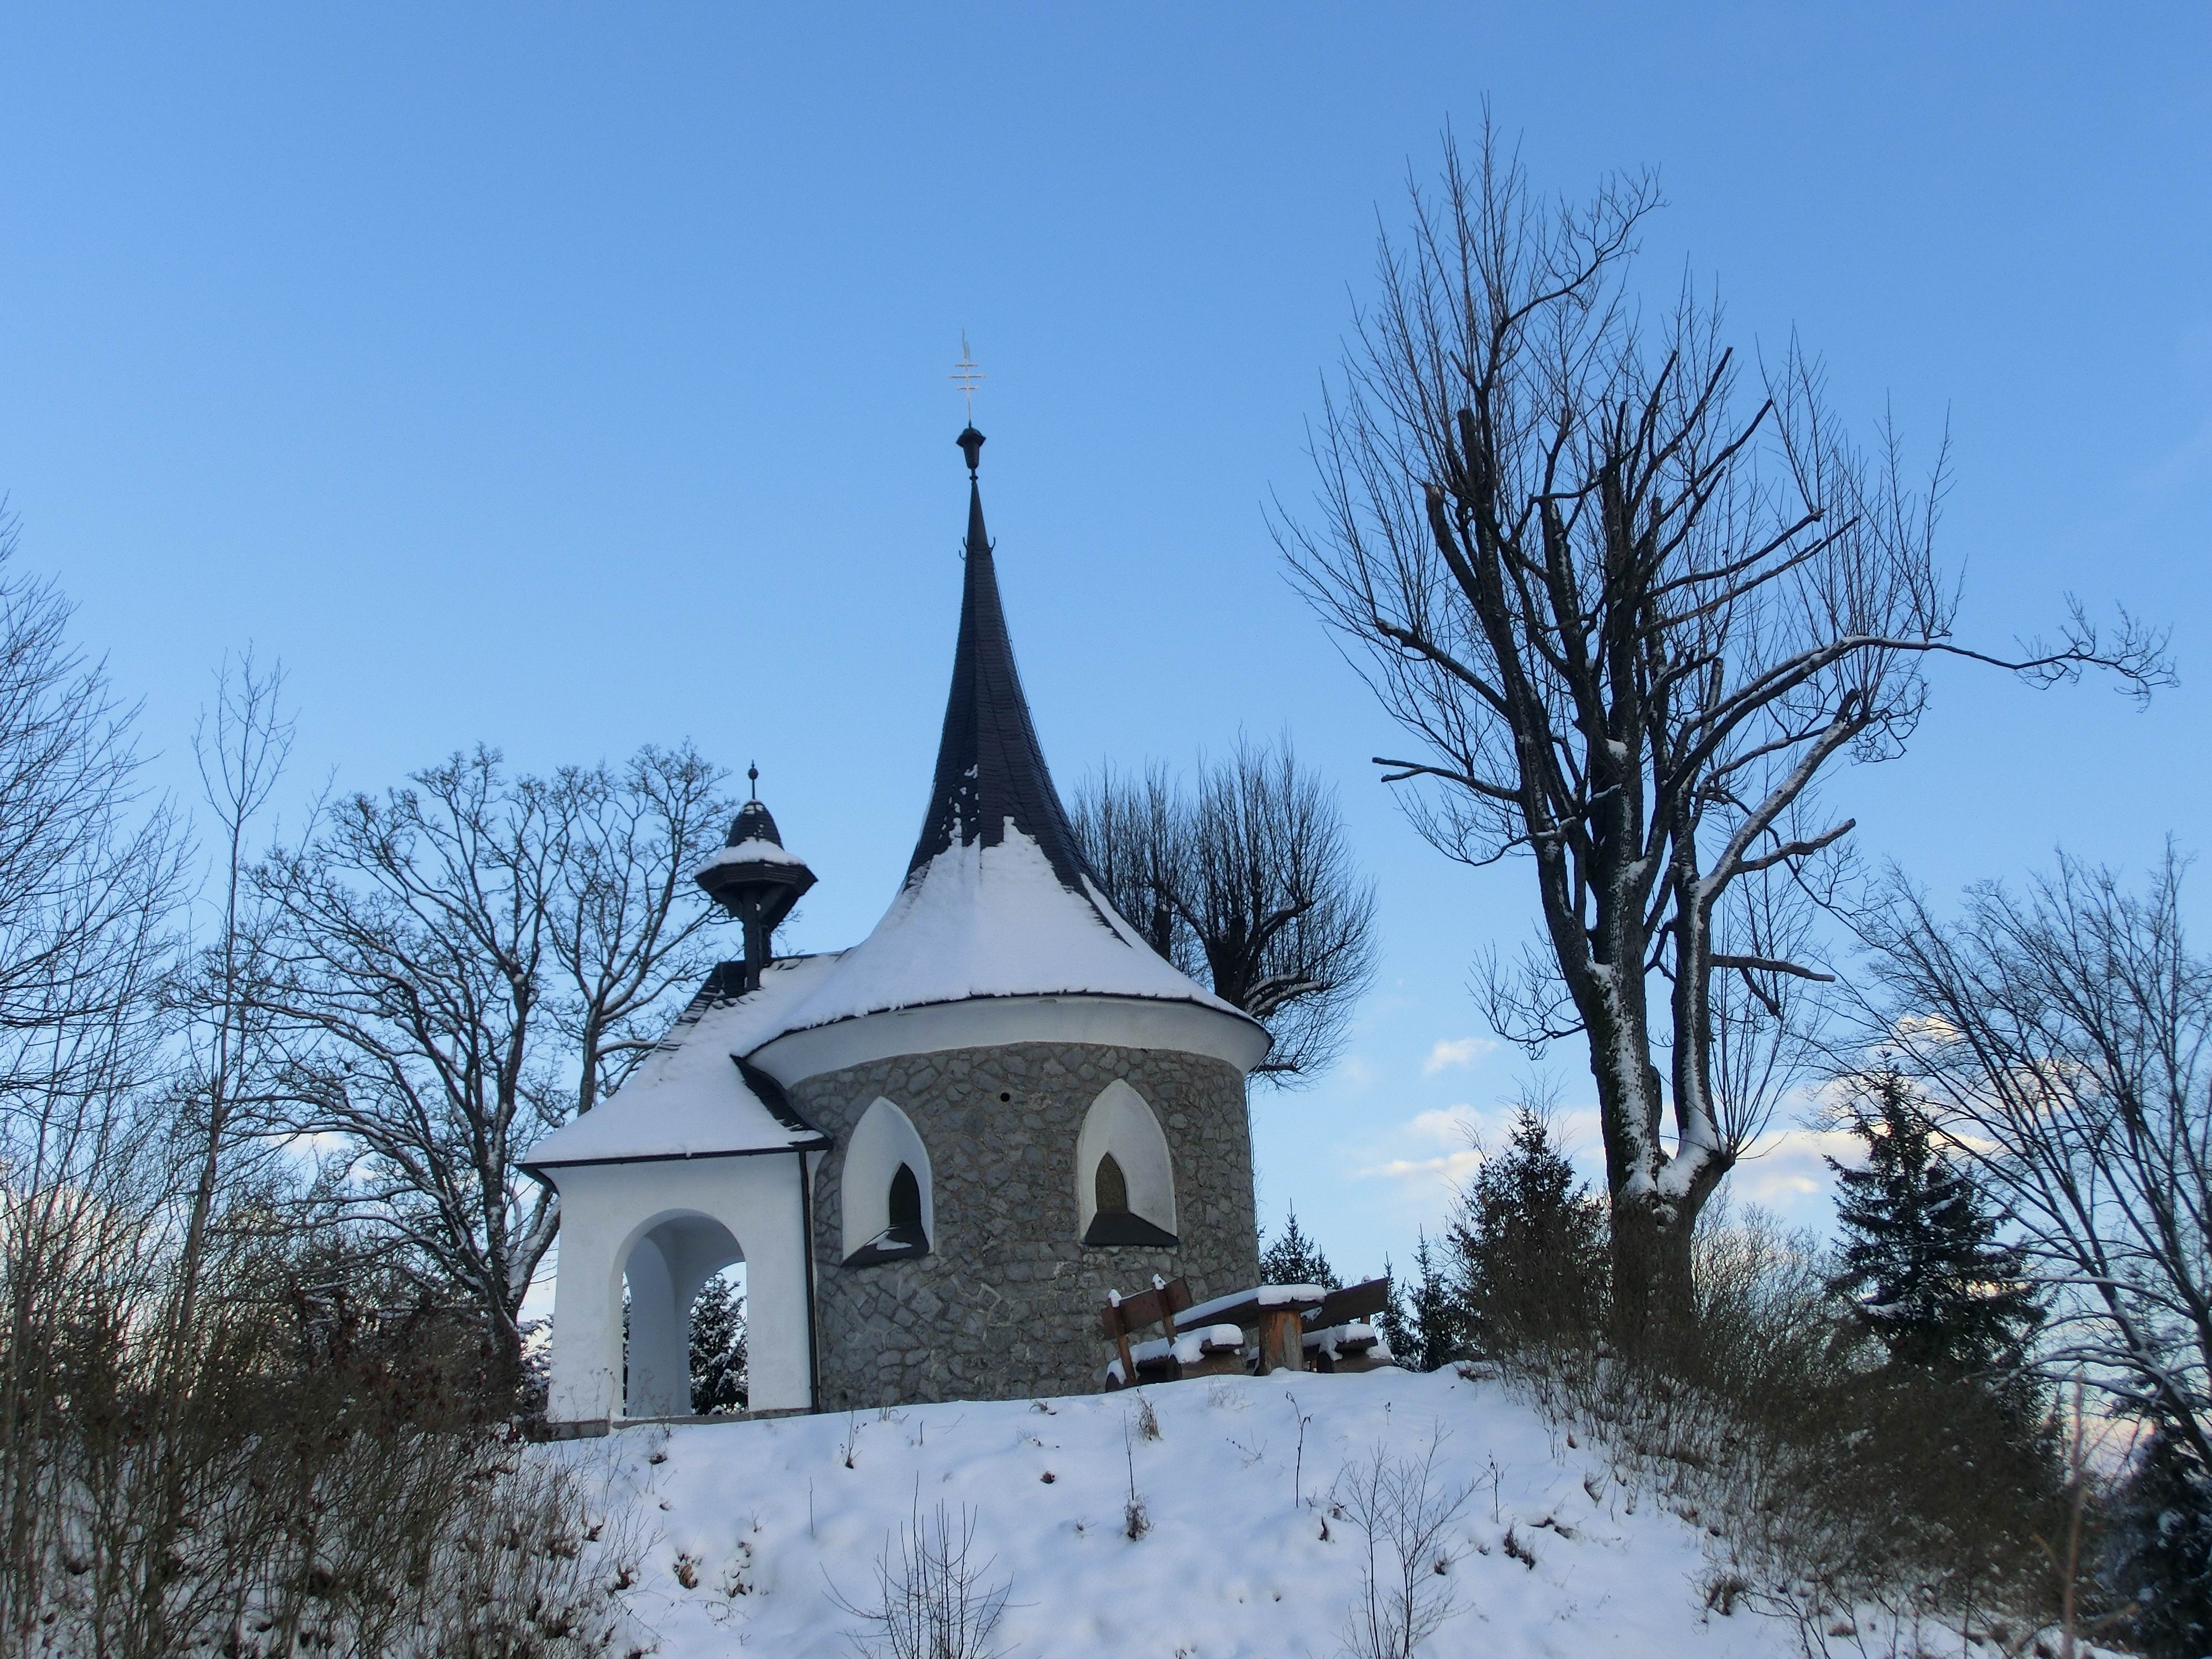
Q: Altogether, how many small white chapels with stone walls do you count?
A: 1